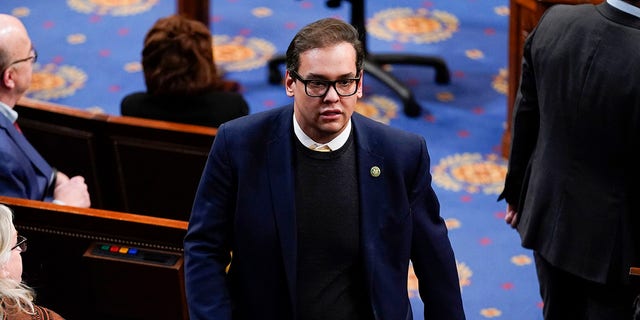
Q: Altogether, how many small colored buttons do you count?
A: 4